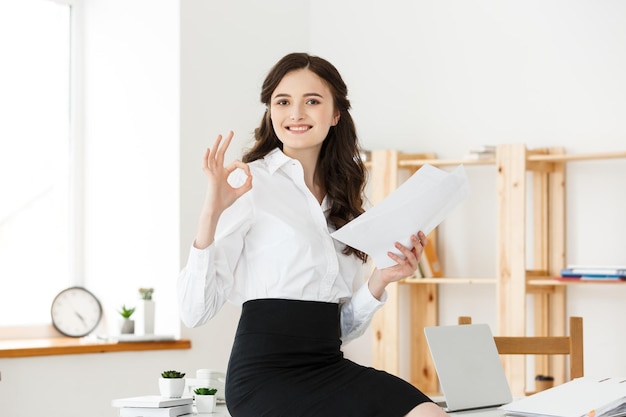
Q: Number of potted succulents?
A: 4